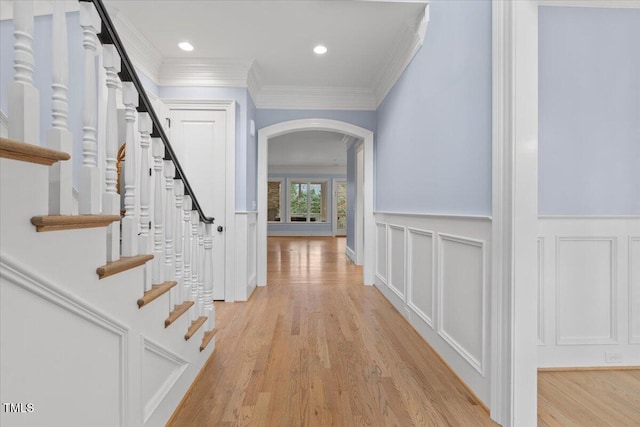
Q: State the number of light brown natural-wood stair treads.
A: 7